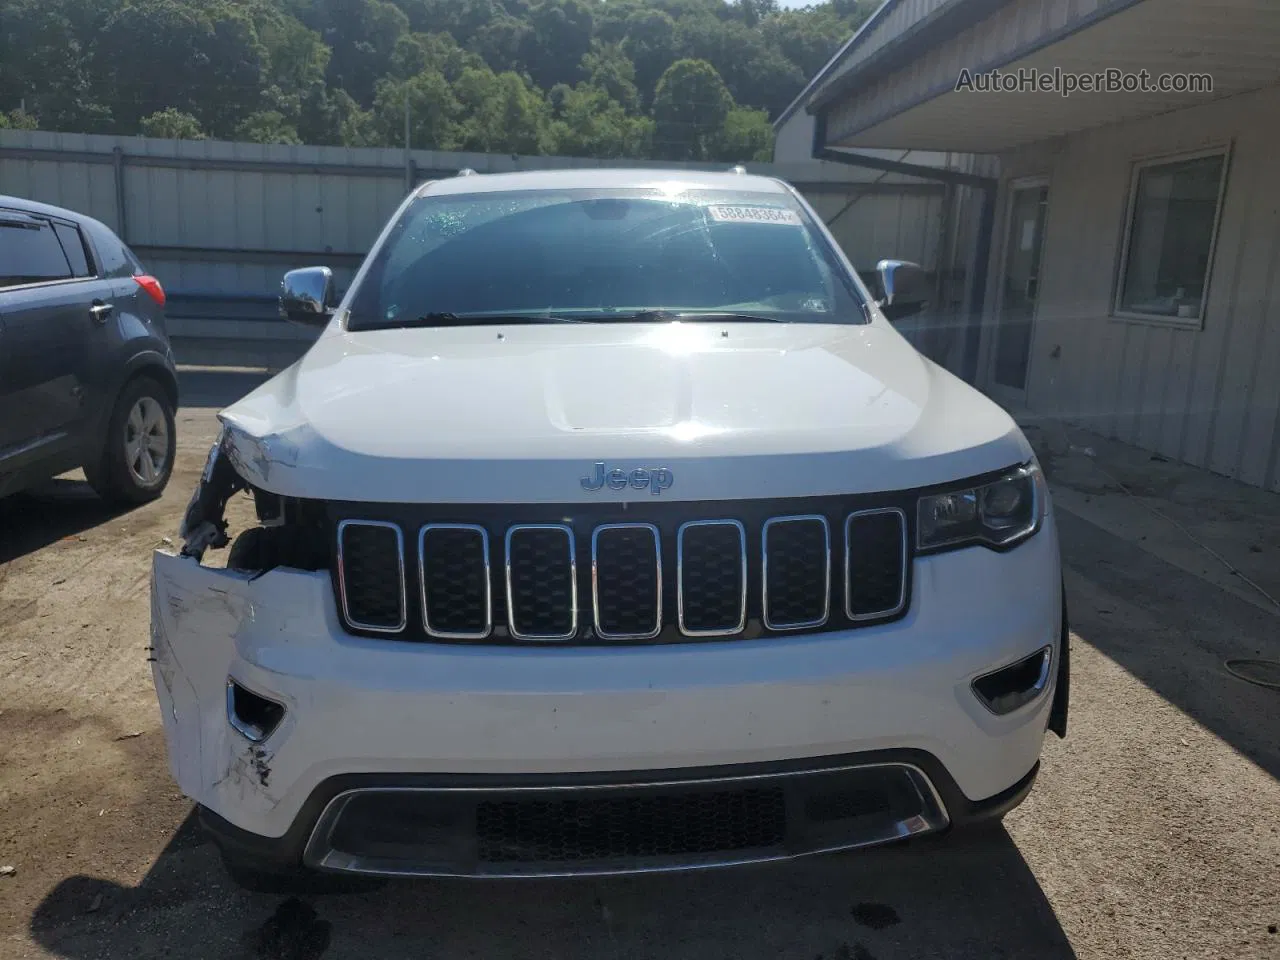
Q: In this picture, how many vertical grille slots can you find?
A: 7